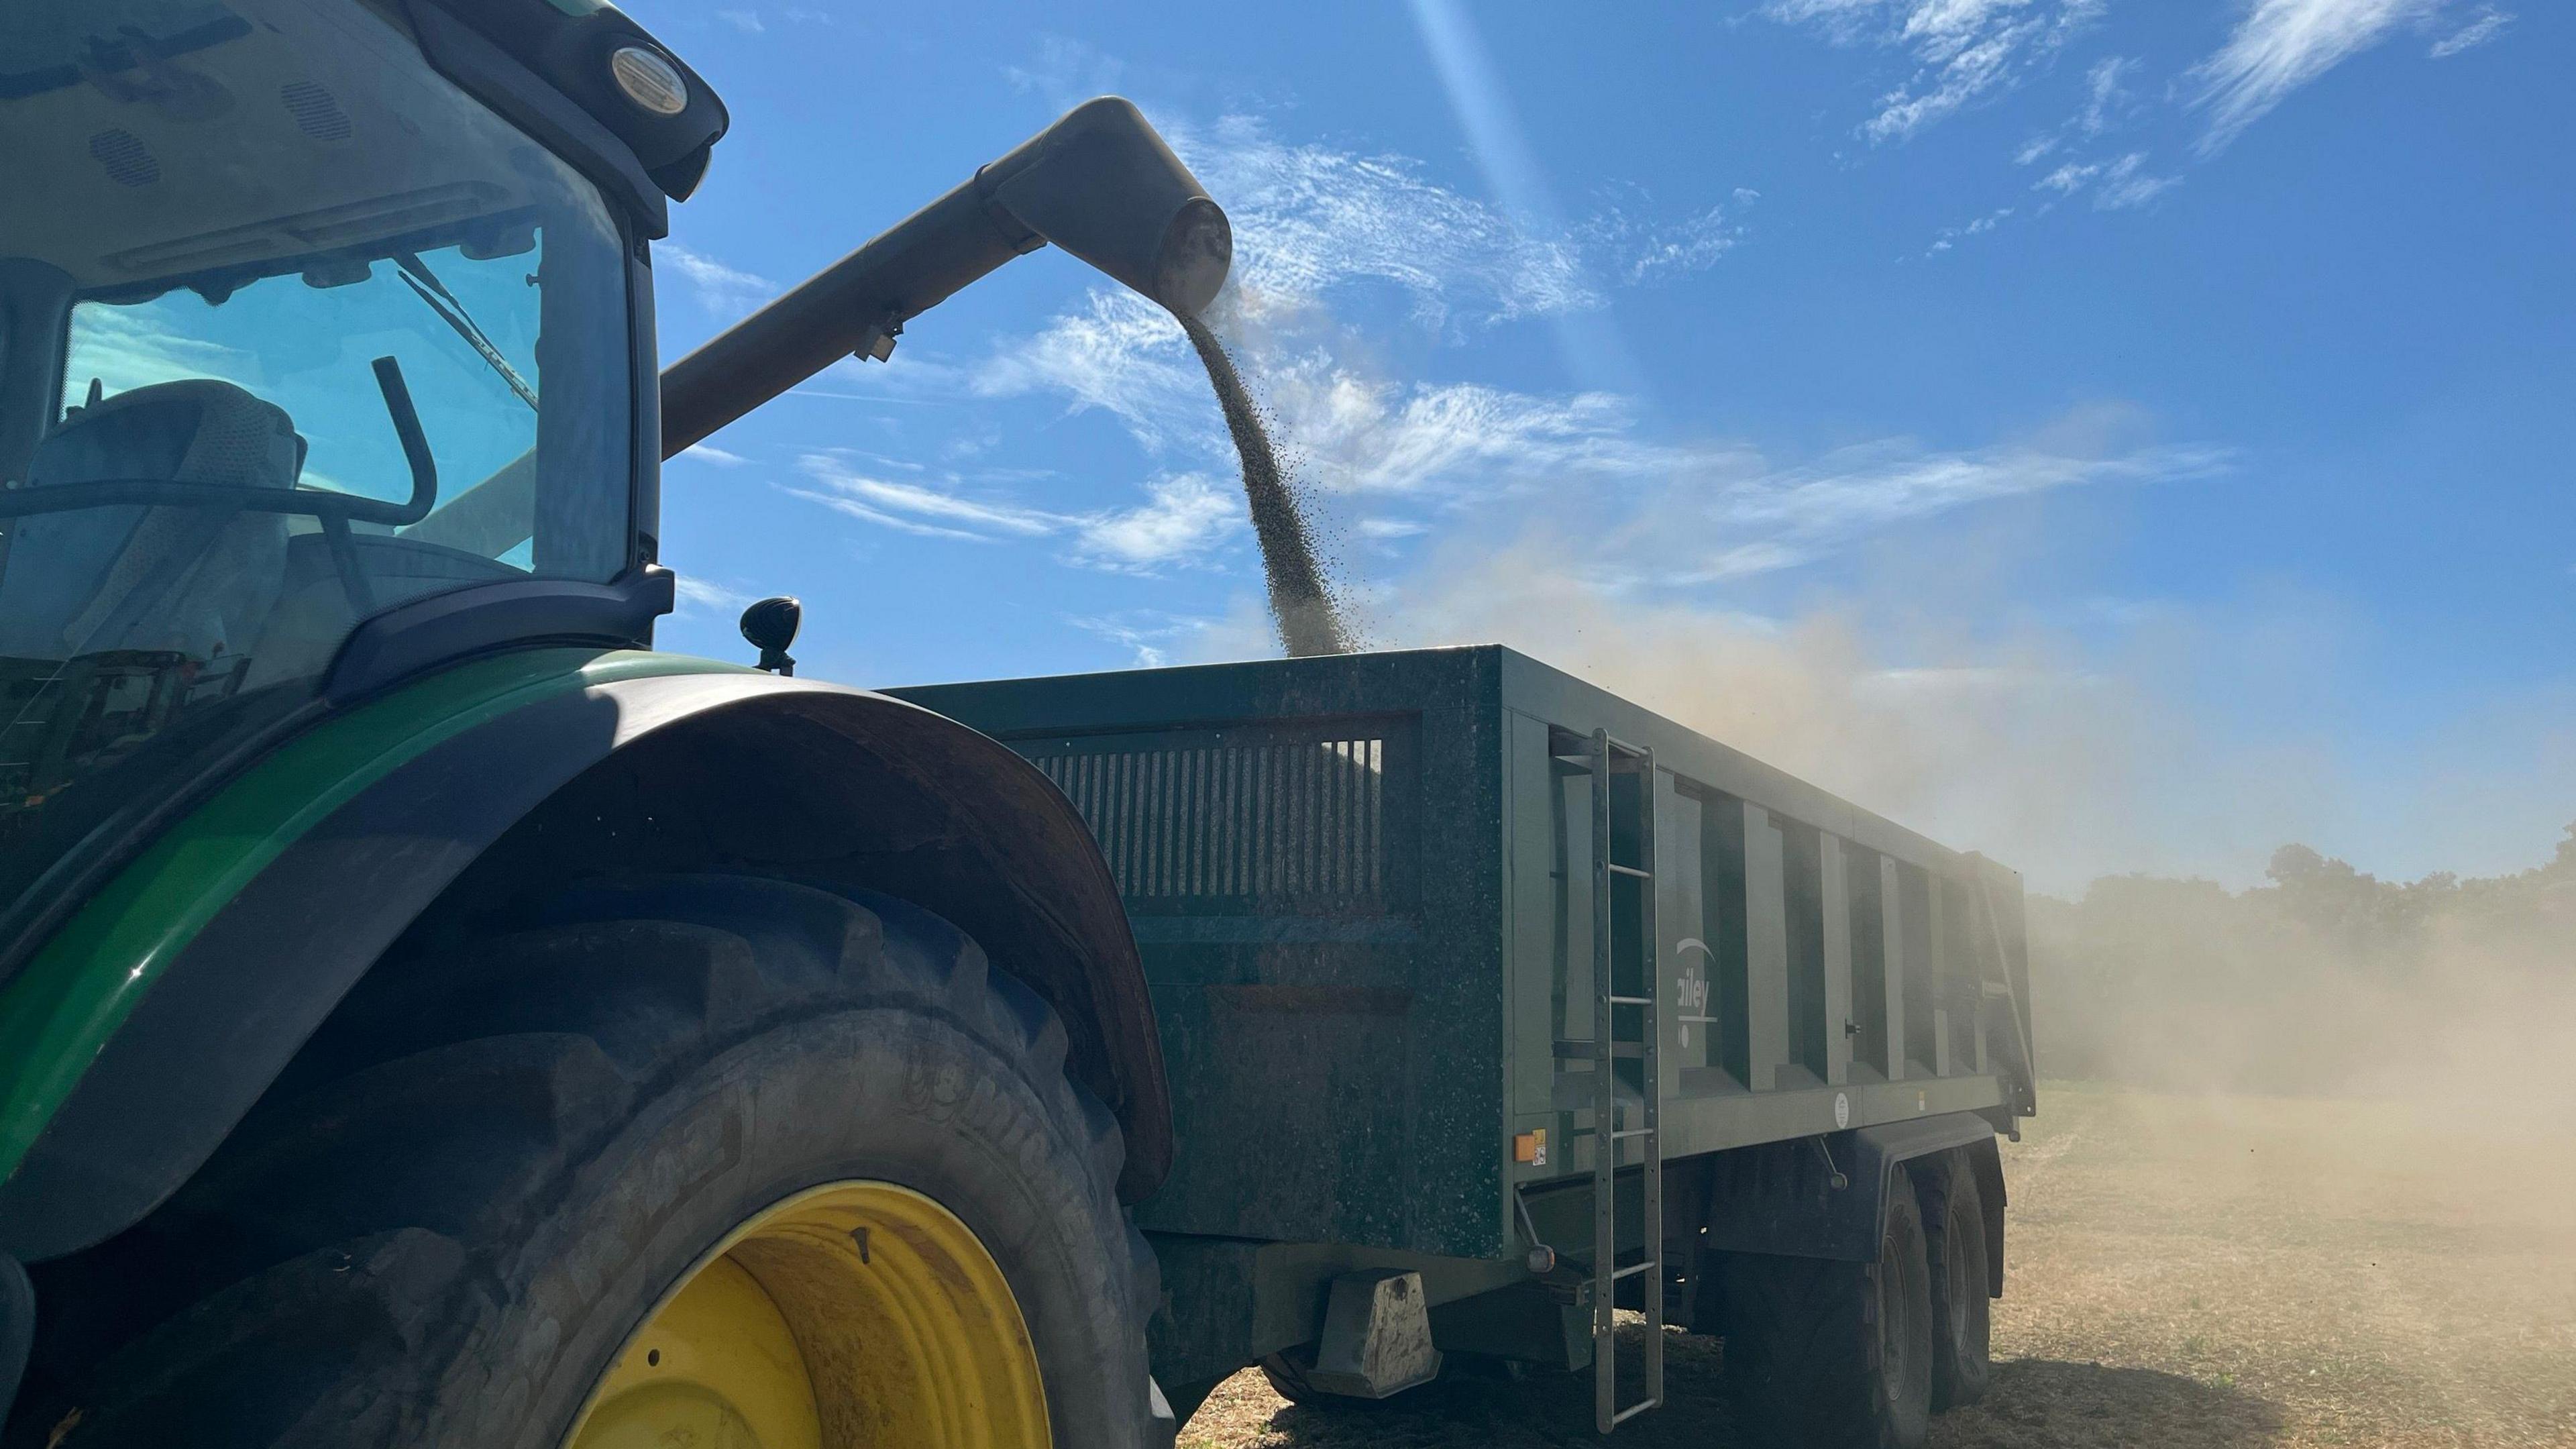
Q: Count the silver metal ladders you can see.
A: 1